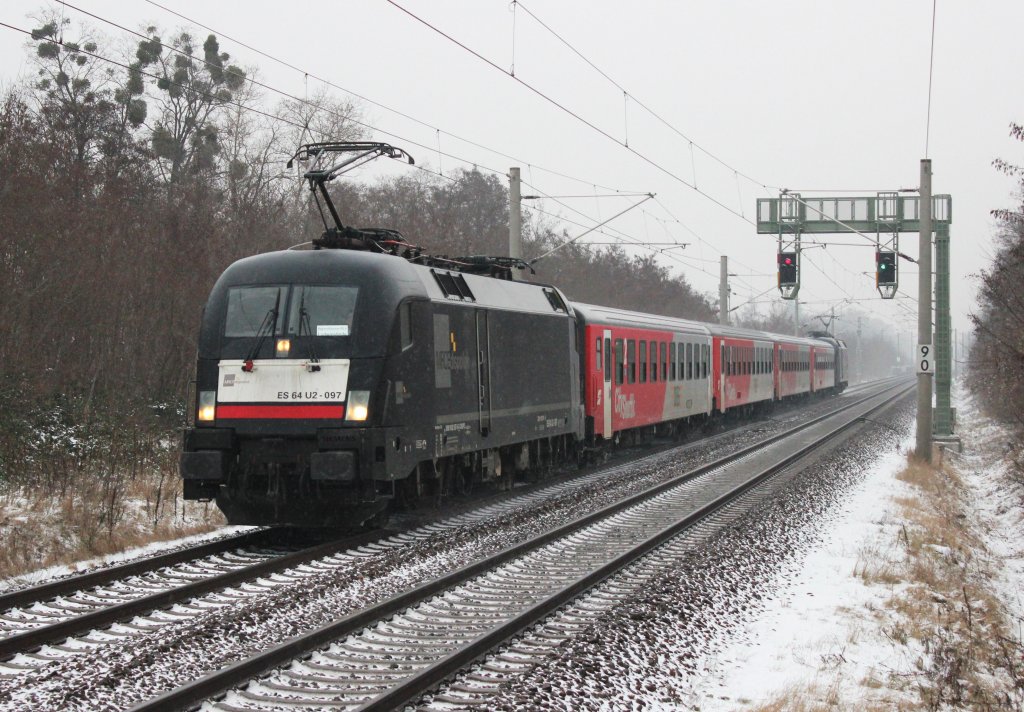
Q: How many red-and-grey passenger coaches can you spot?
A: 4